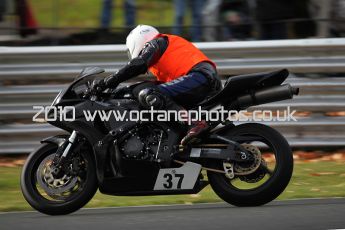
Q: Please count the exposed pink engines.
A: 0